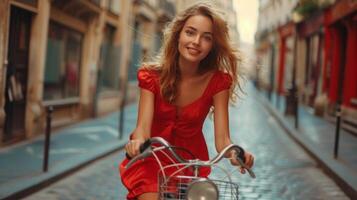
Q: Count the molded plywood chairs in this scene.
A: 0